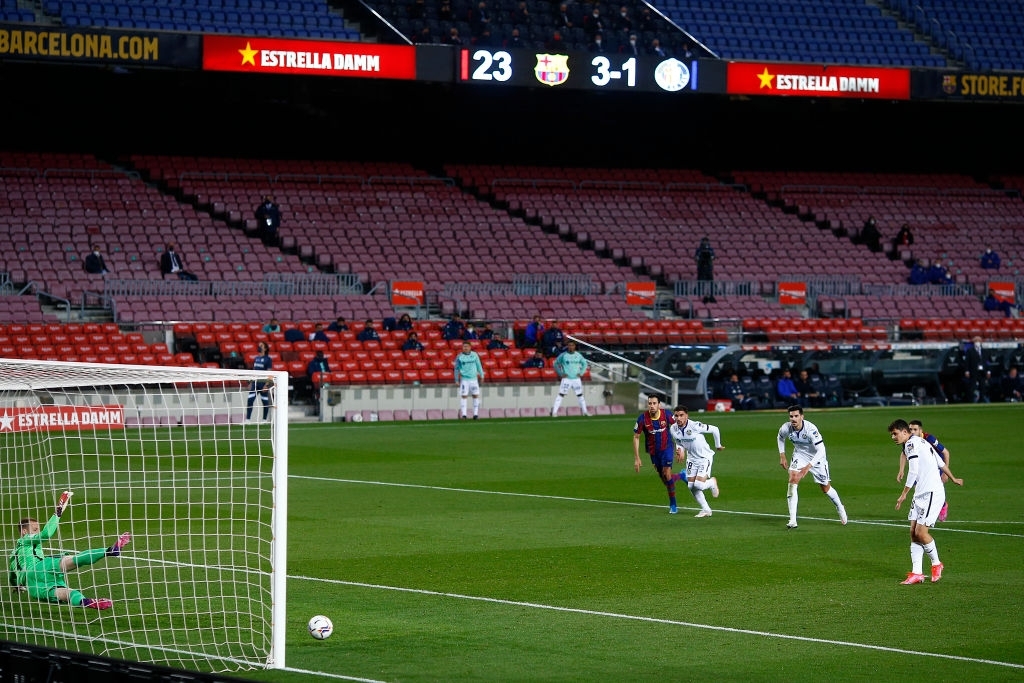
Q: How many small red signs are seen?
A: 4